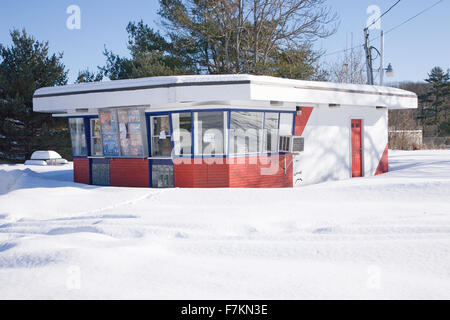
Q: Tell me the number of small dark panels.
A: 2